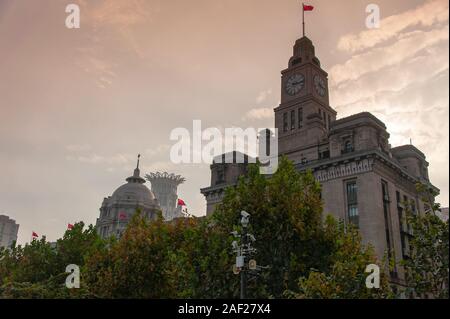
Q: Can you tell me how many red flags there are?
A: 5